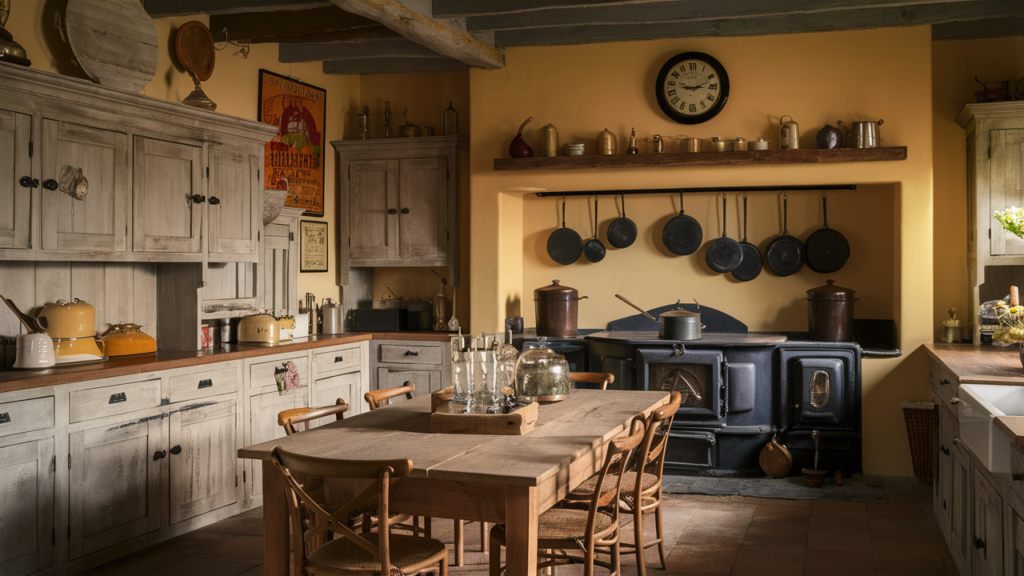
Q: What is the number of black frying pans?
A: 8